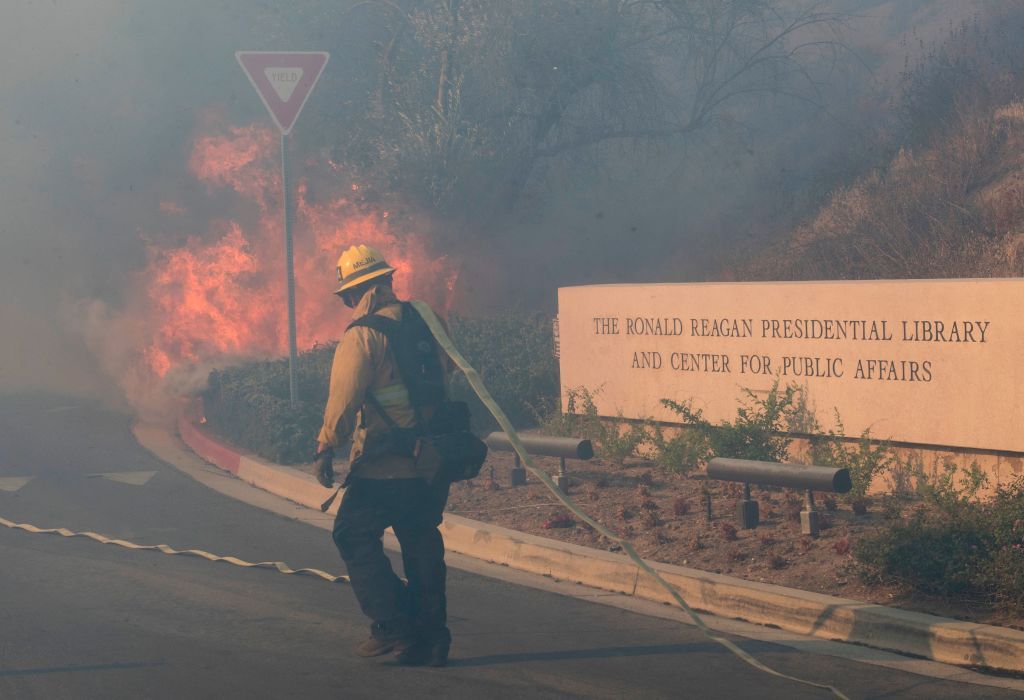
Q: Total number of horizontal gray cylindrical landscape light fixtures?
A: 2